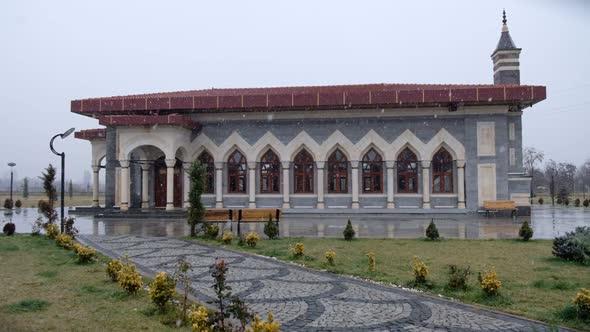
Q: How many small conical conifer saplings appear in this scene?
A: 4